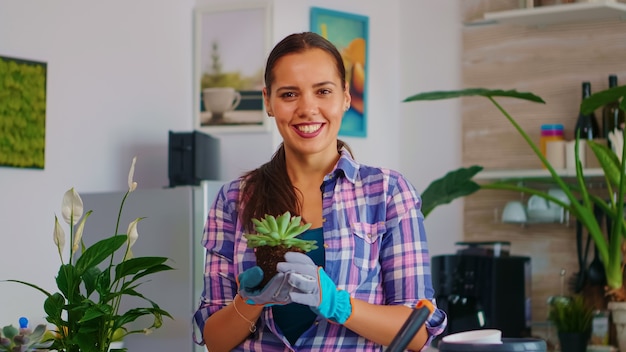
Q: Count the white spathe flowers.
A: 5